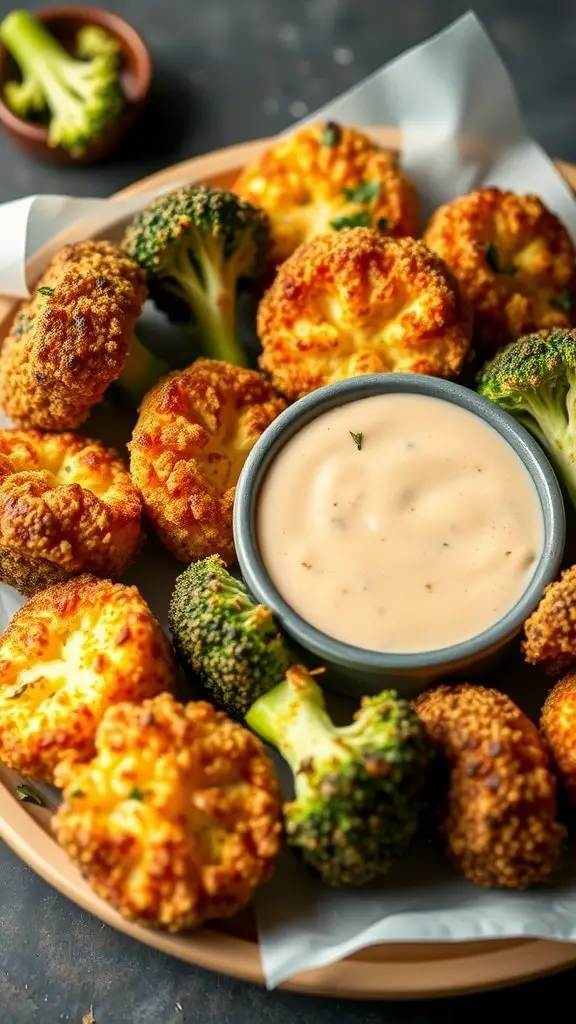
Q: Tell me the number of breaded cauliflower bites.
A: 11